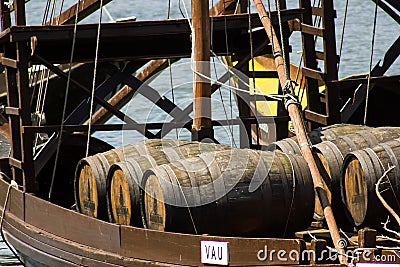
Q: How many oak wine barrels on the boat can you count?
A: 6